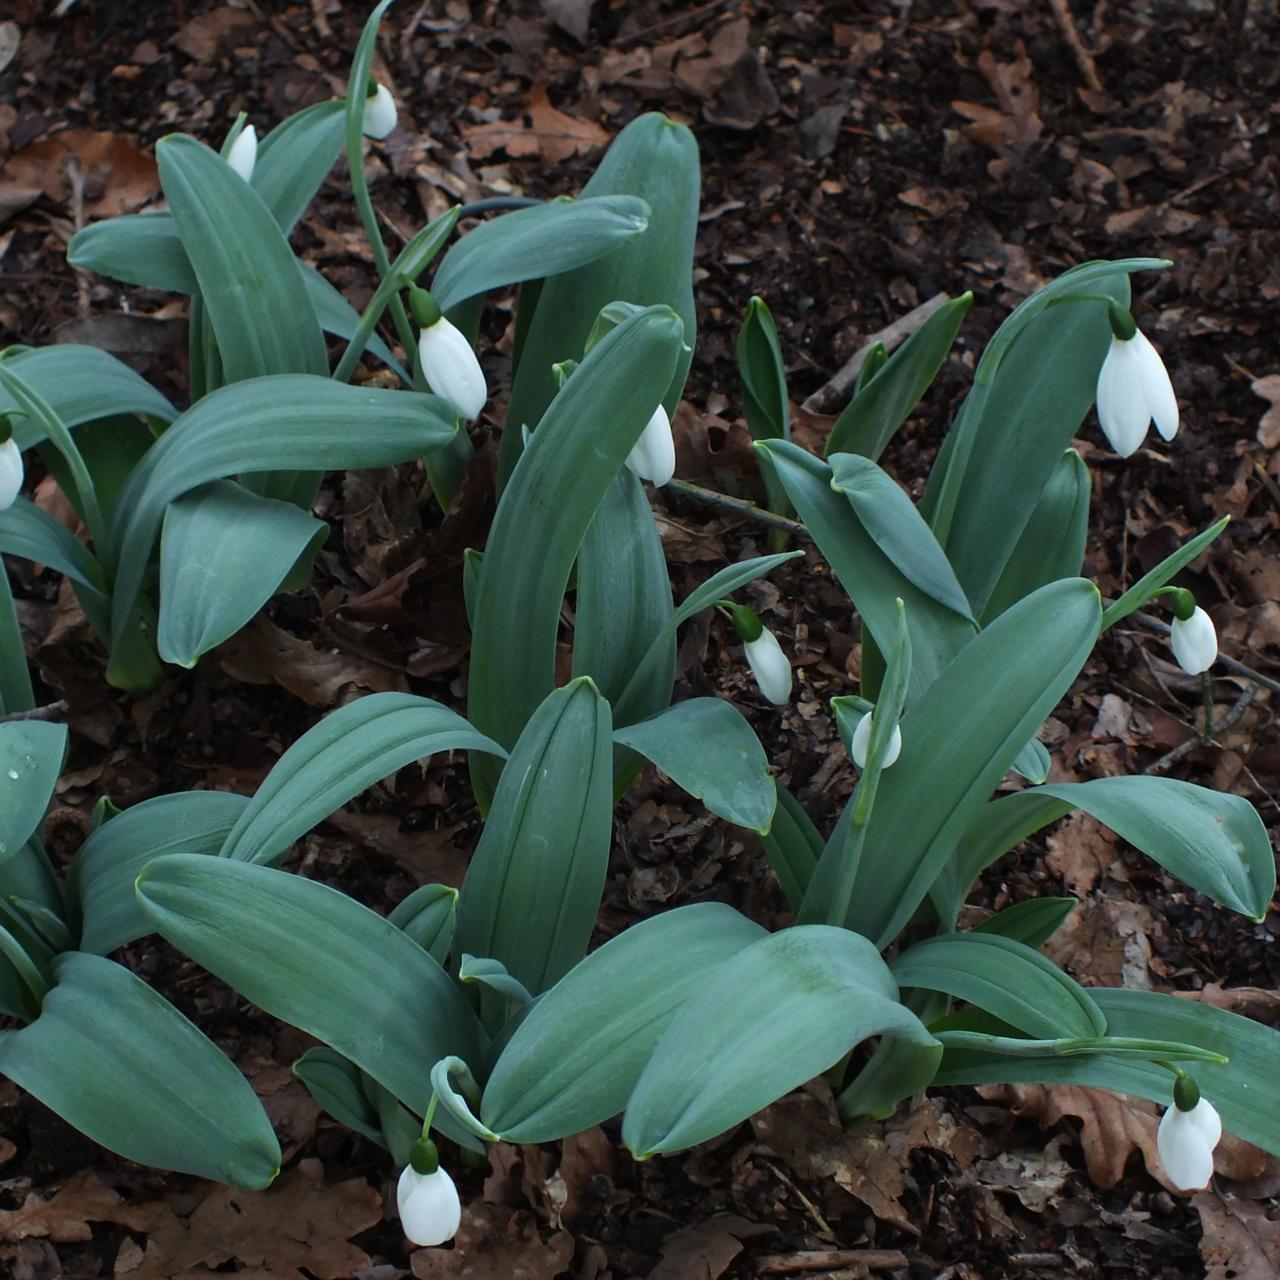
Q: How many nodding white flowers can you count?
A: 11